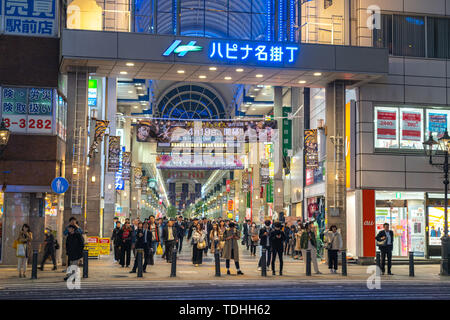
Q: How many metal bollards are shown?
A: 10